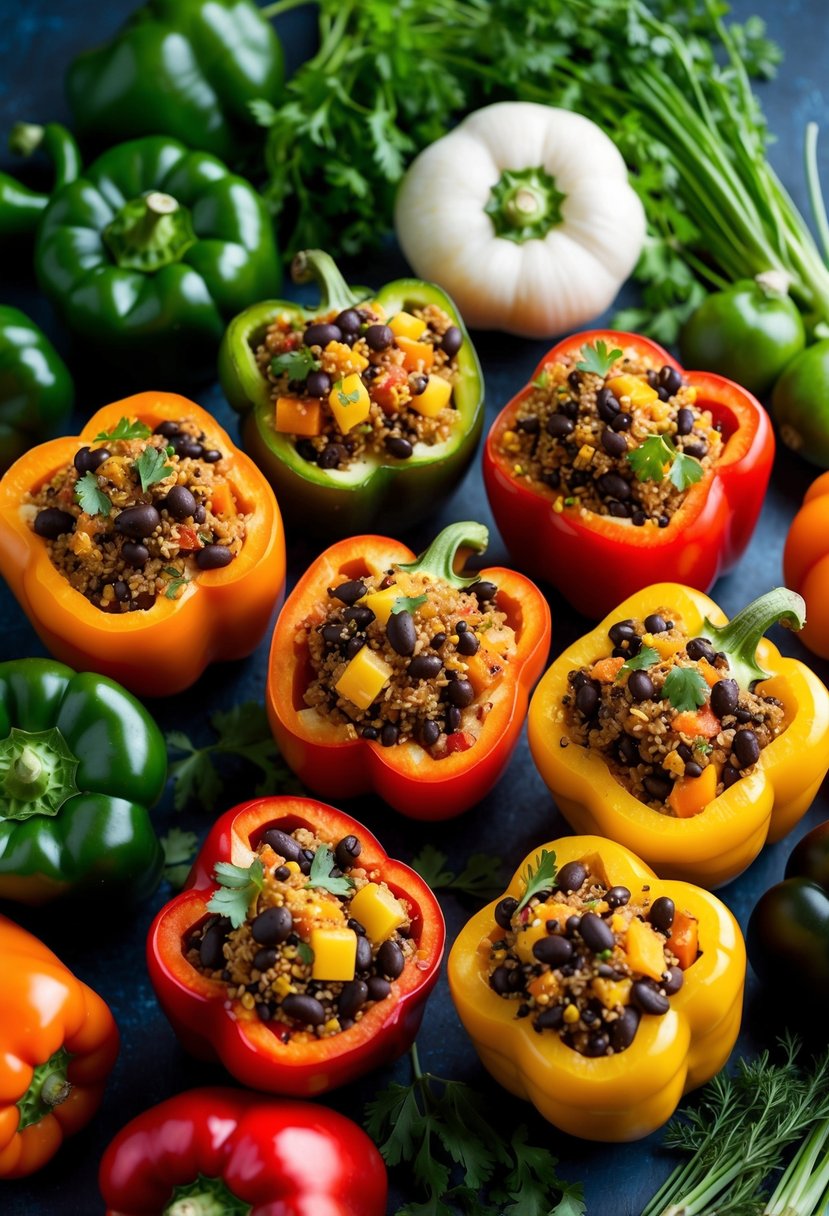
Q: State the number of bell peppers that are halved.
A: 7